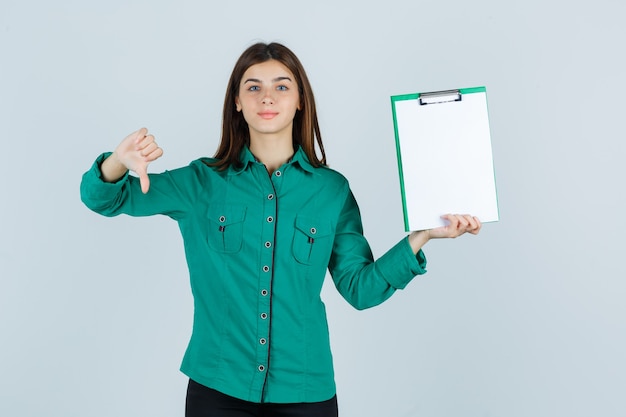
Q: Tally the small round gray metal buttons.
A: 11